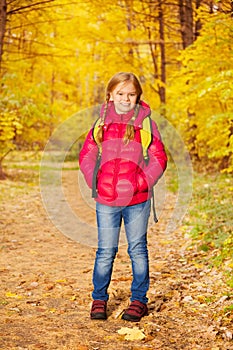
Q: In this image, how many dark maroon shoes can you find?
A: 2